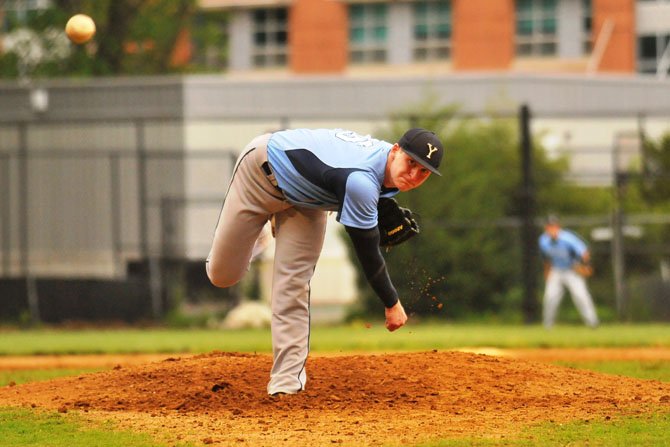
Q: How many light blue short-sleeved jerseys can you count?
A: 2